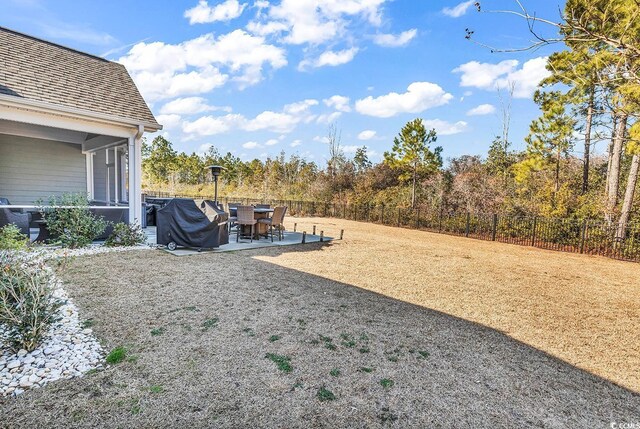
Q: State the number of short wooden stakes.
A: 5